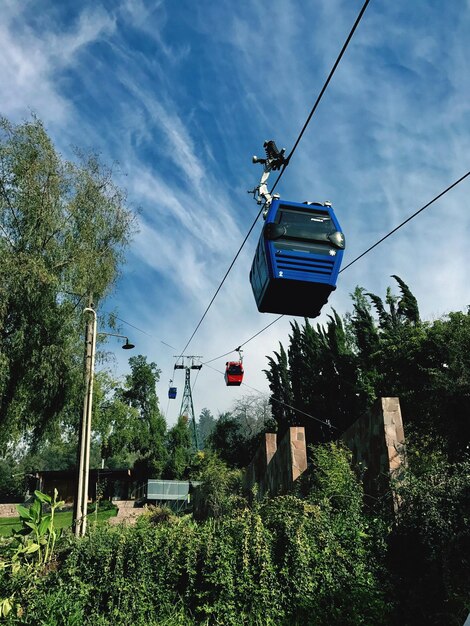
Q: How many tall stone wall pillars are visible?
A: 3